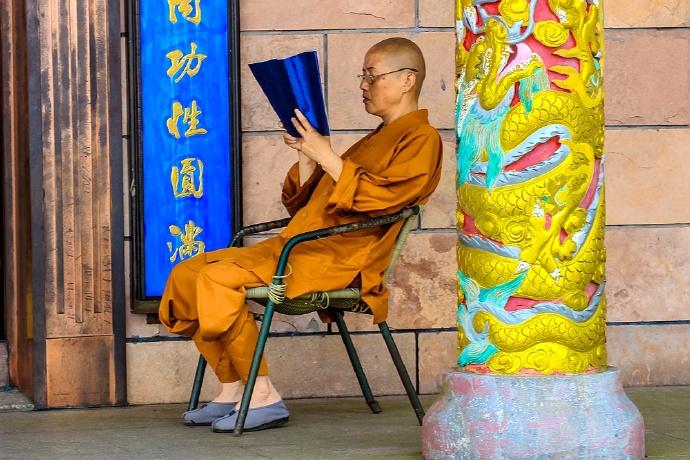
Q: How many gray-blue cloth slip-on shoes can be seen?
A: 2